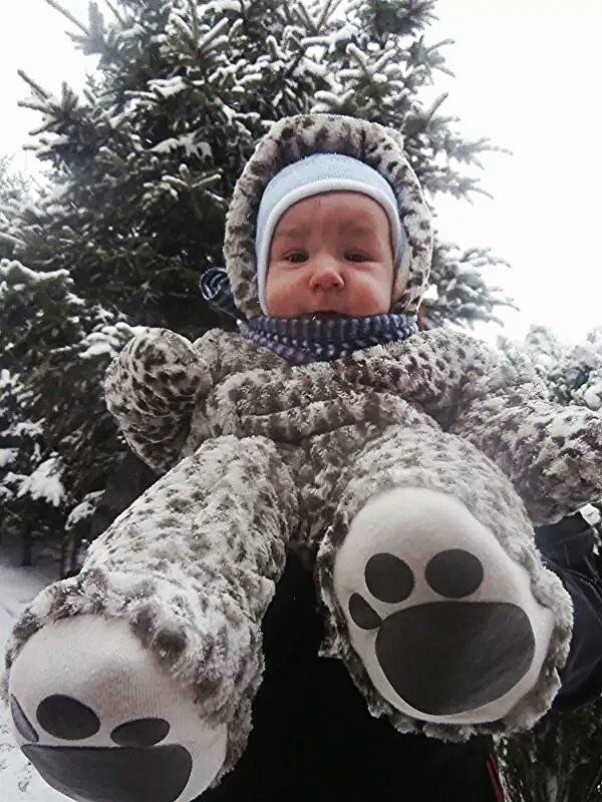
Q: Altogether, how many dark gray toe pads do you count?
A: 6